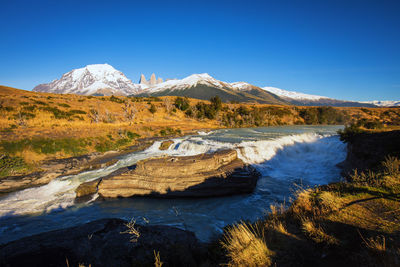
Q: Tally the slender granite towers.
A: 3